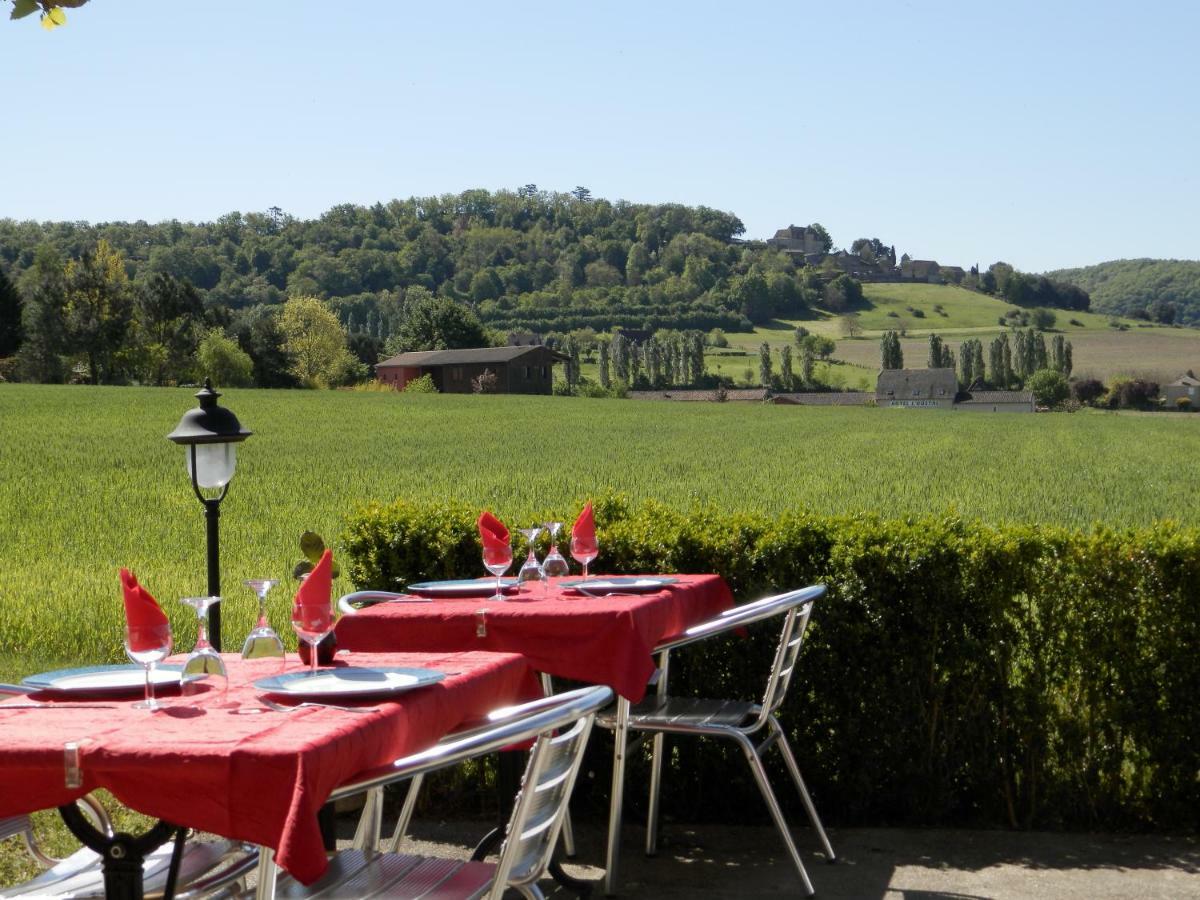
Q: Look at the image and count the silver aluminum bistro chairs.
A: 4